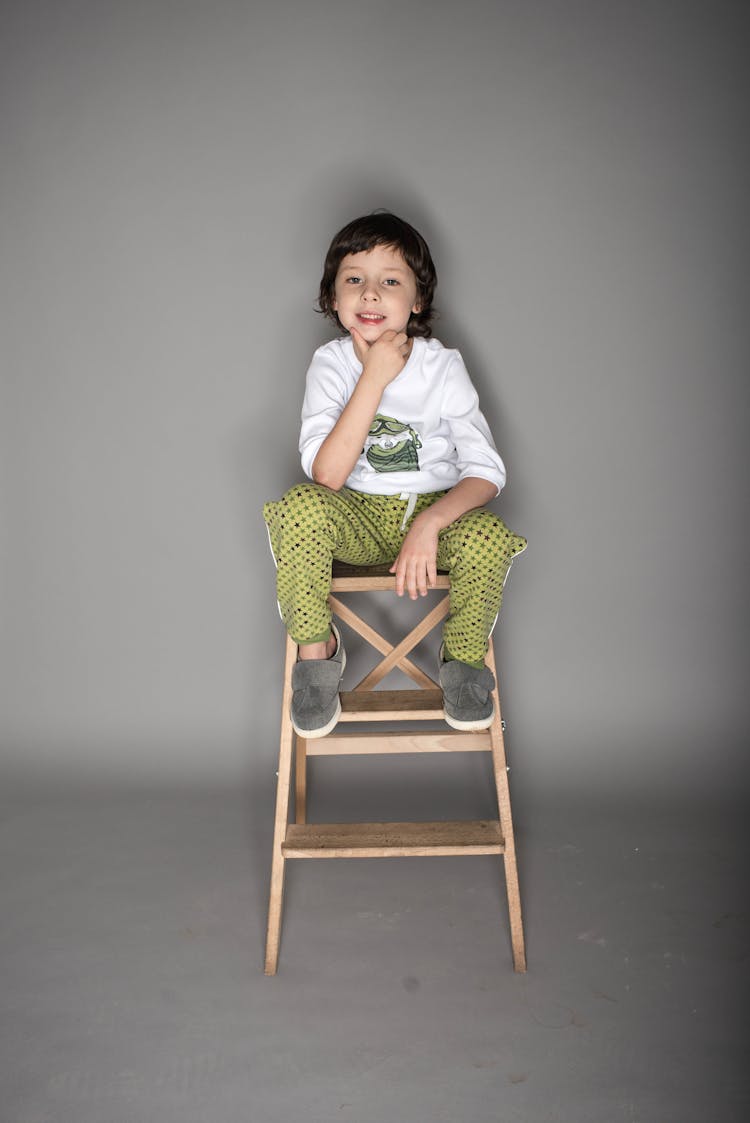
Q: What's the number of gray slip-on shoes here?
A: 2